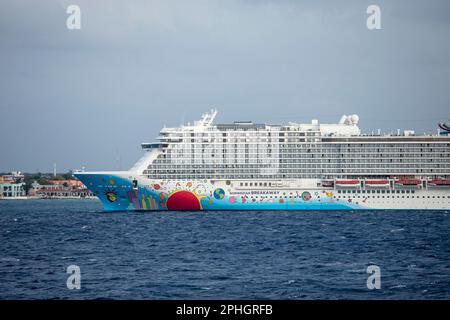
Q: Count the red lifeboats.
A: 4